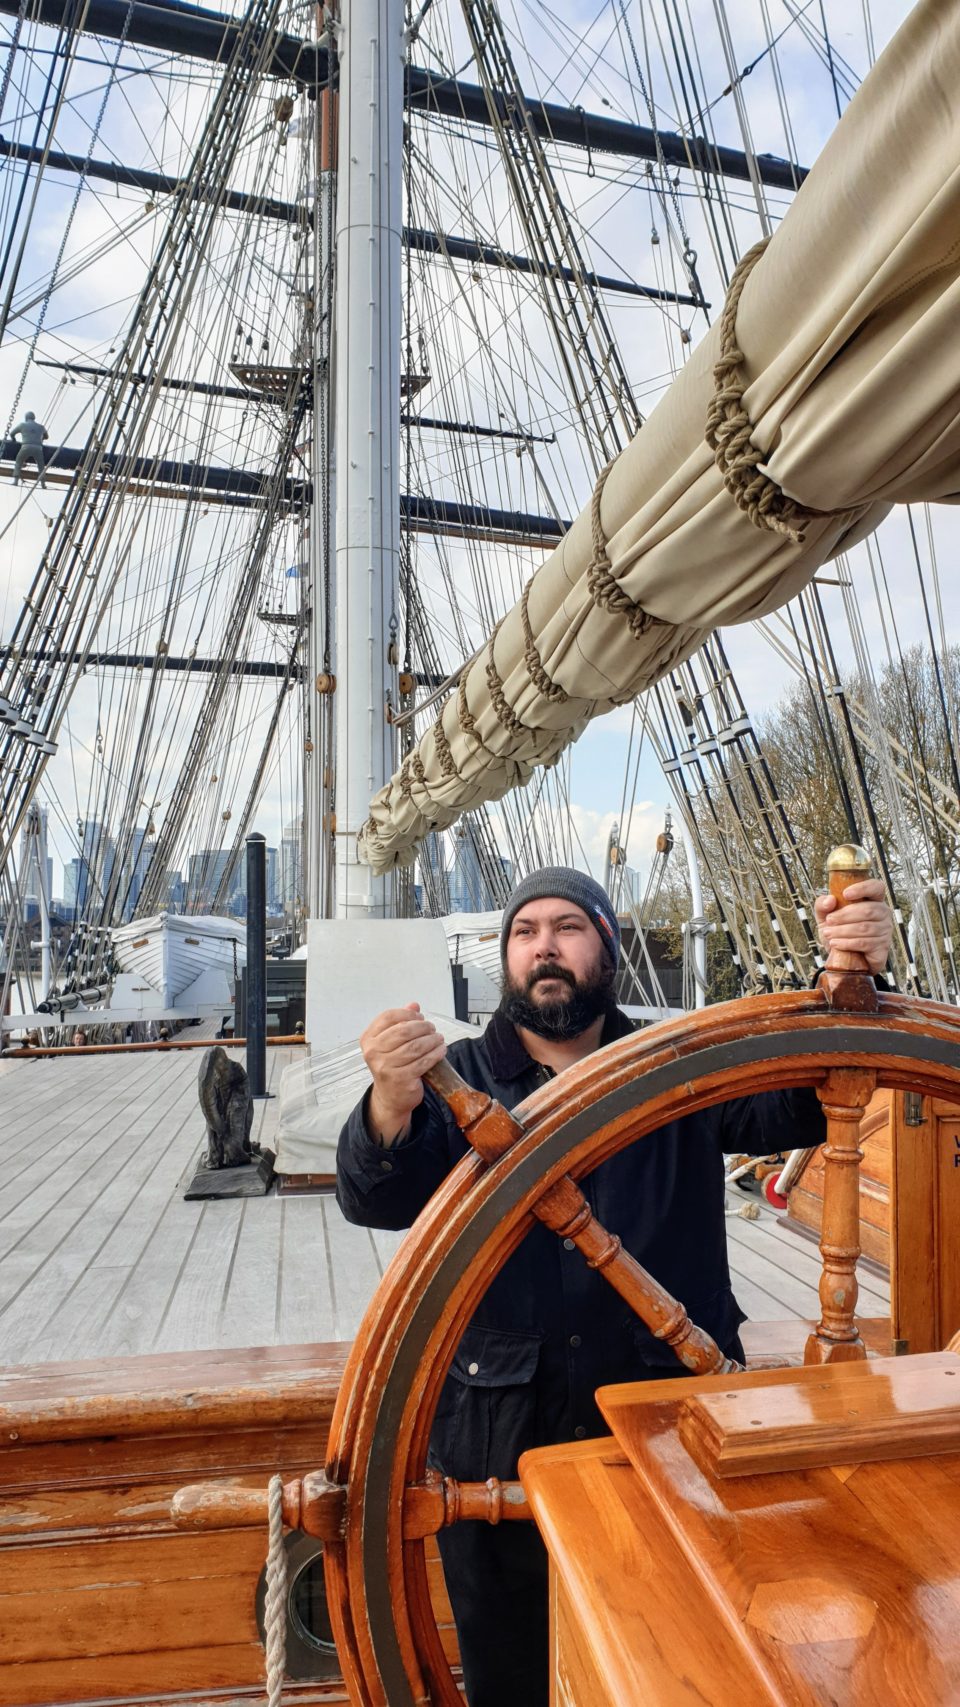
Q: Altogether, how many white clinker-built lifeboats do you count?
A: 2